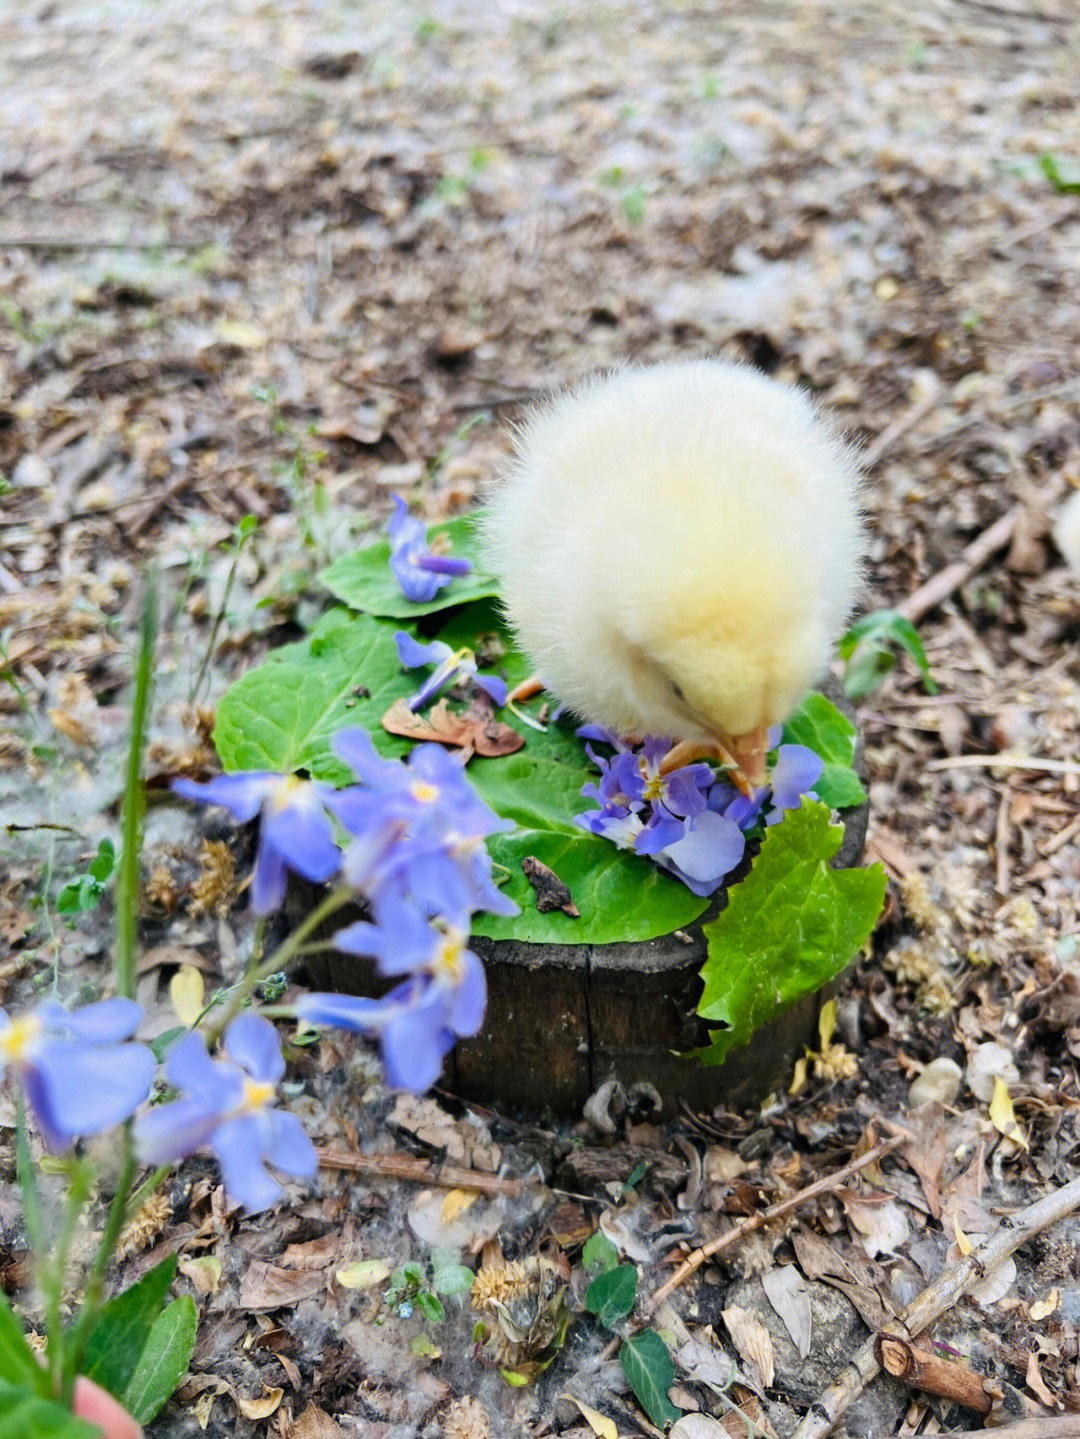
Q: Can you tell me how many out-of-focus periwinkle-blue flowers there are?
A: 6